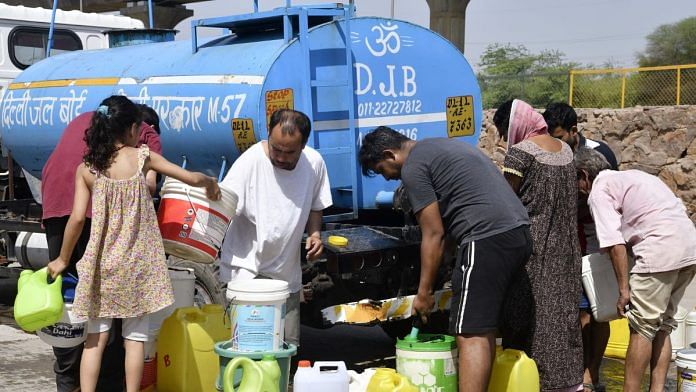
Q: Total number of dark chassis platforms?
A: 1